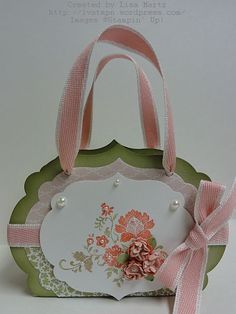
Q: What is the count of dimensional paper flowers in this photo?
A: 3